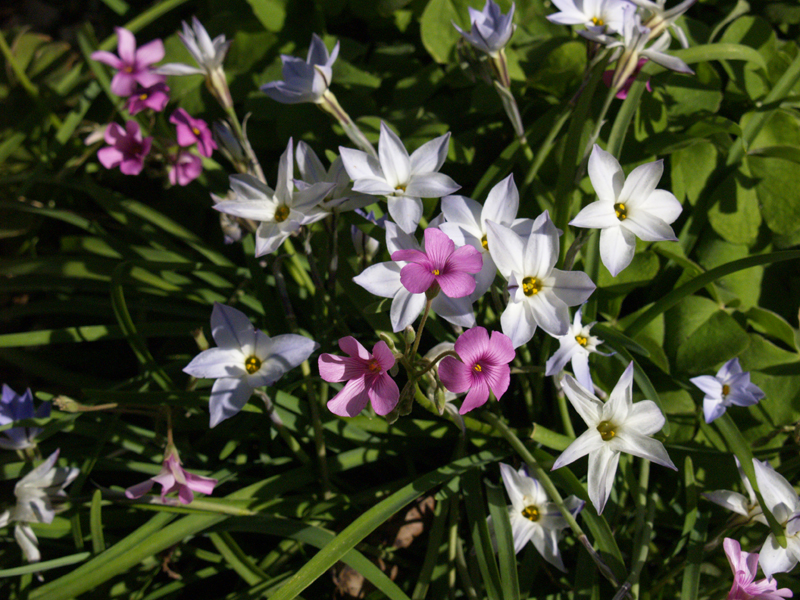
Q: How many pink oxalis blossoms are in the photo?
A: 11